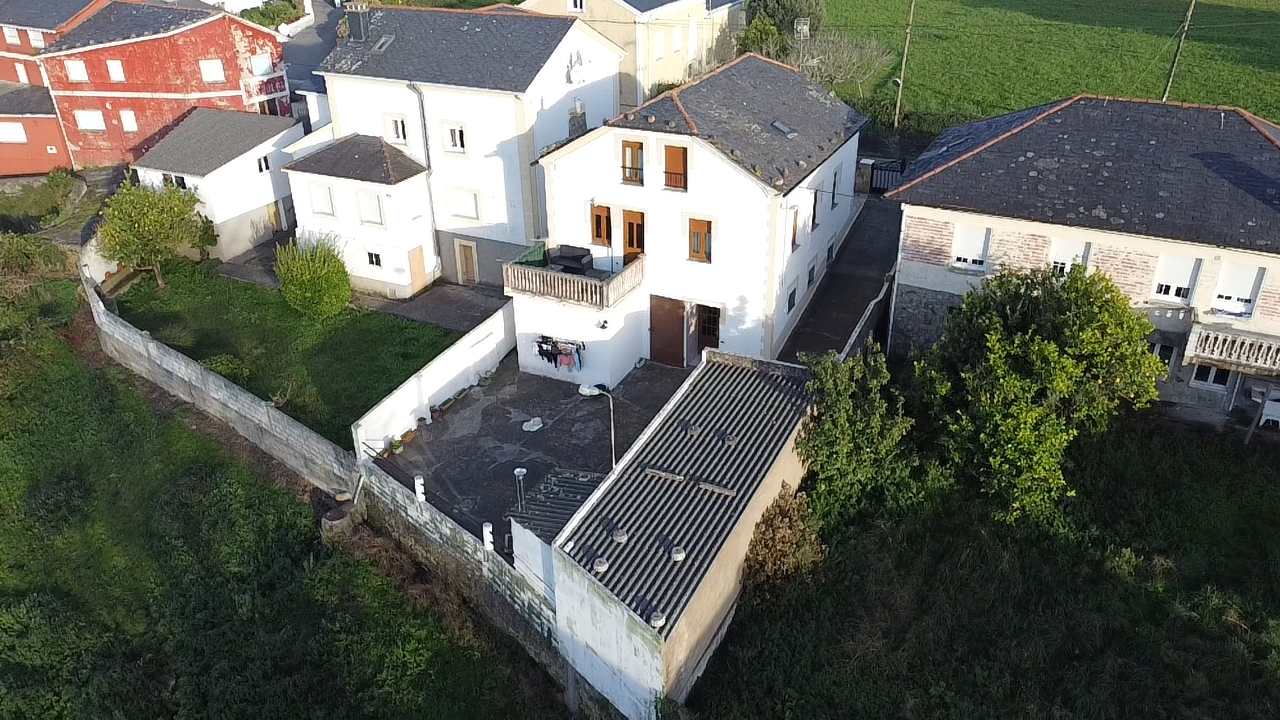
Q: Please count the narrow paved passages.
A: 1